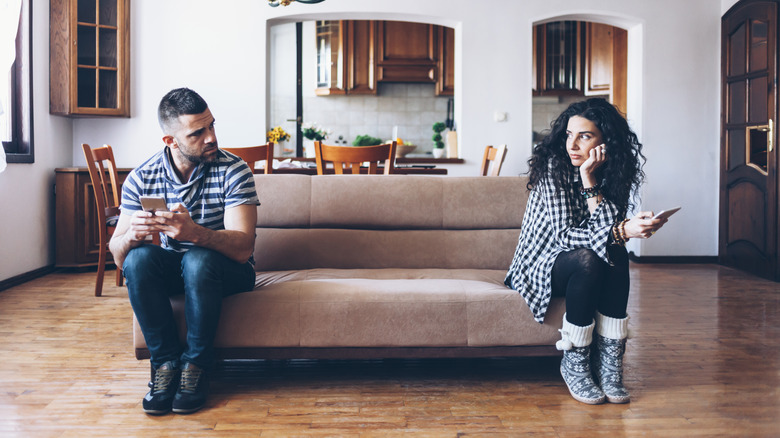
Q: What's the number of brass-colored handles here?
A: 1